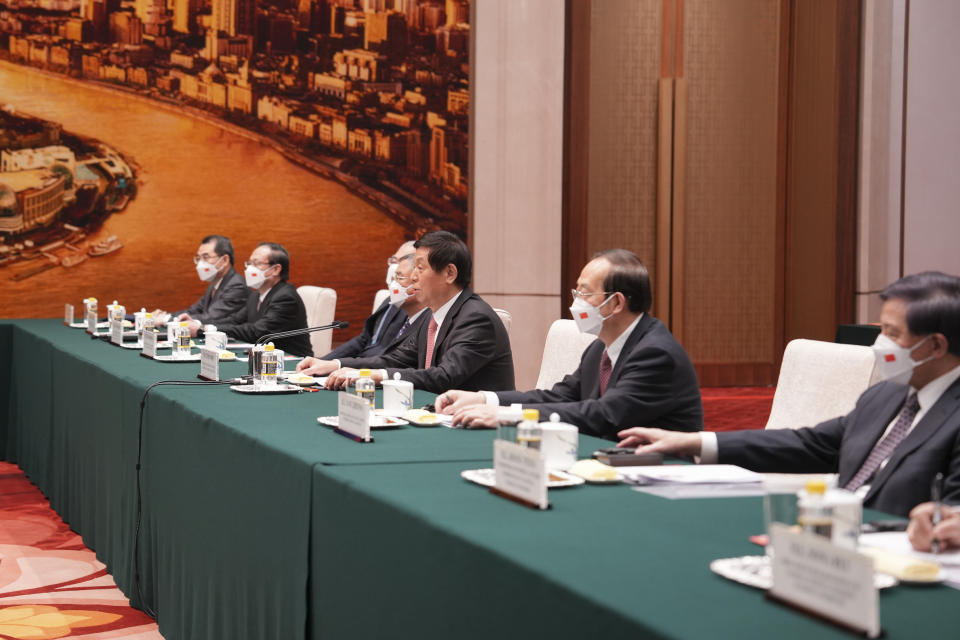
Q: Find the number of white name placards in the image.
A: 8